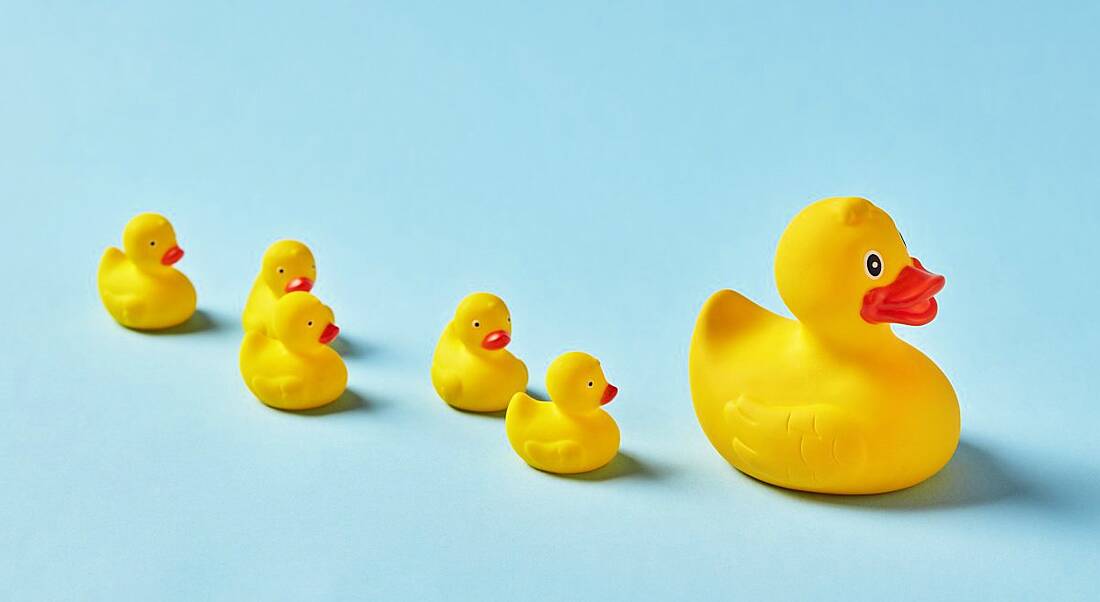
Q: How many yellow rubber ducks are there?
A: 6